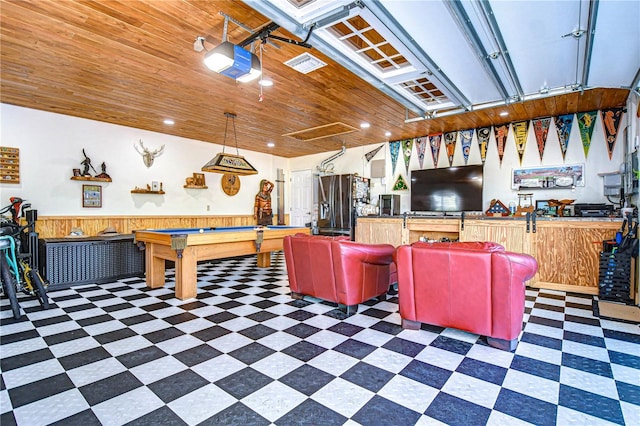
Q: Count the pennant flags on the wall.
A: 14